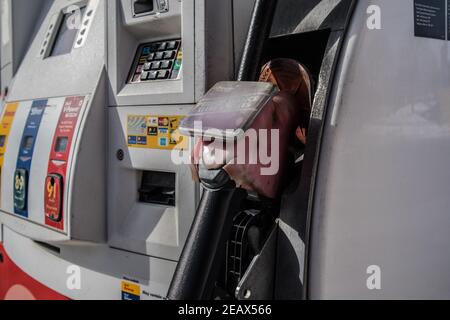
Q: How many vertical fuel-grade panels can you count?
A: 3